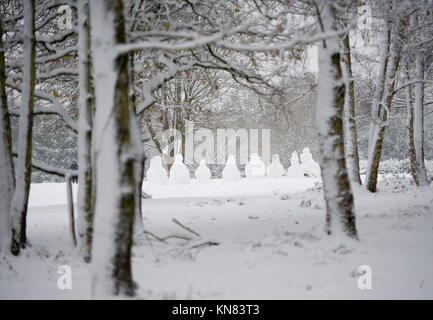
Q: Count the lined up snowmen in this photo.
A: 8